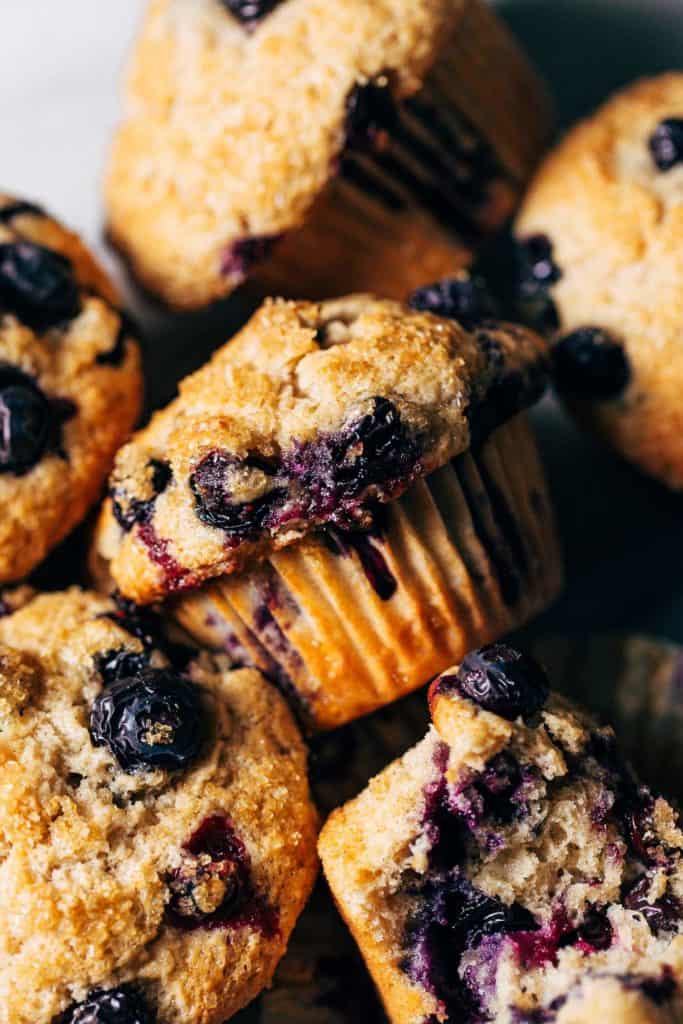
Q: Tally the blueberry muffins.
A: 6